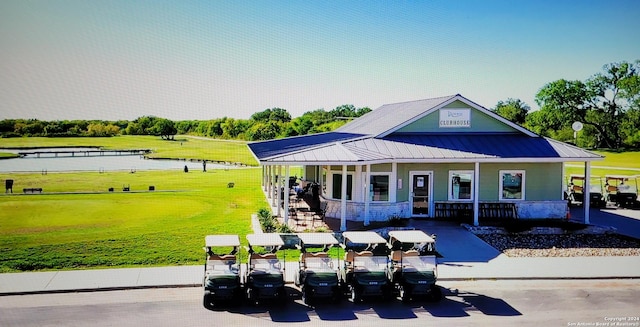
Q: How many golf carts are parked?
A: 7